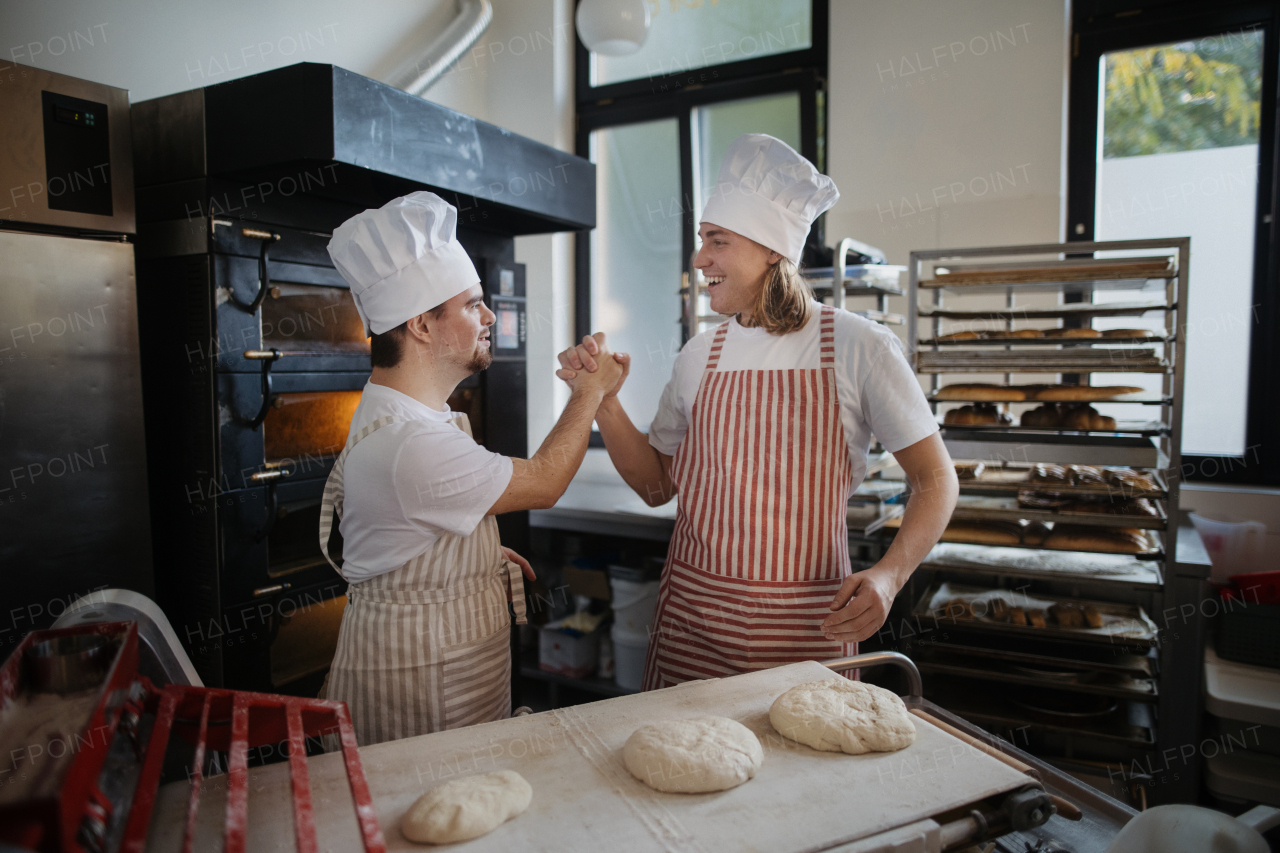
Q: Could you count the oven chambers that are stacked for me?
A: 4